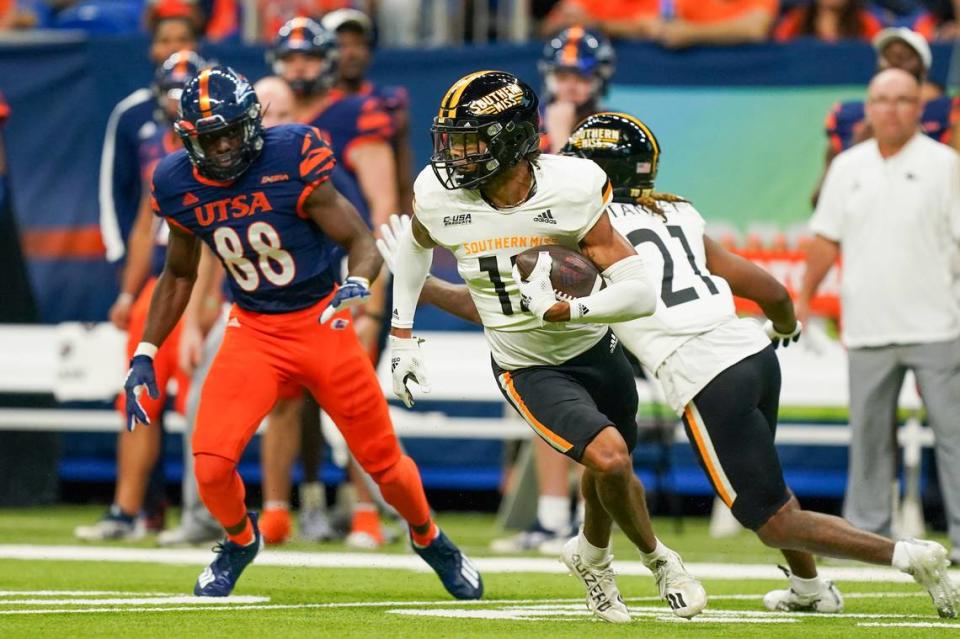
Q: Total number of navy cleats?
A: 2